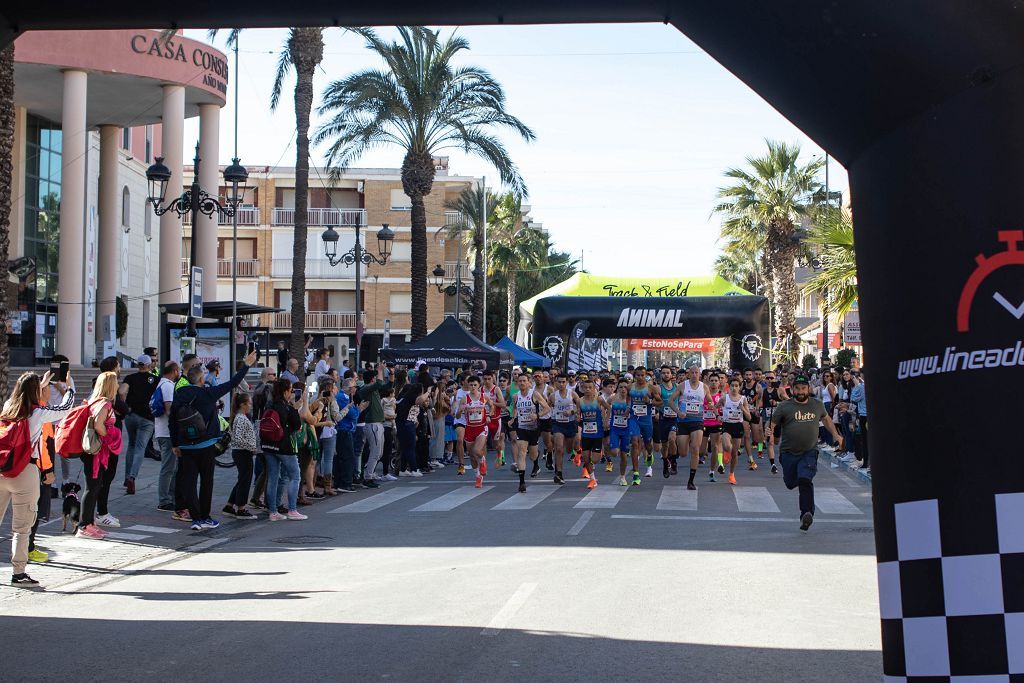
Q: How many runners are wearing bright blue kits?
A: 3